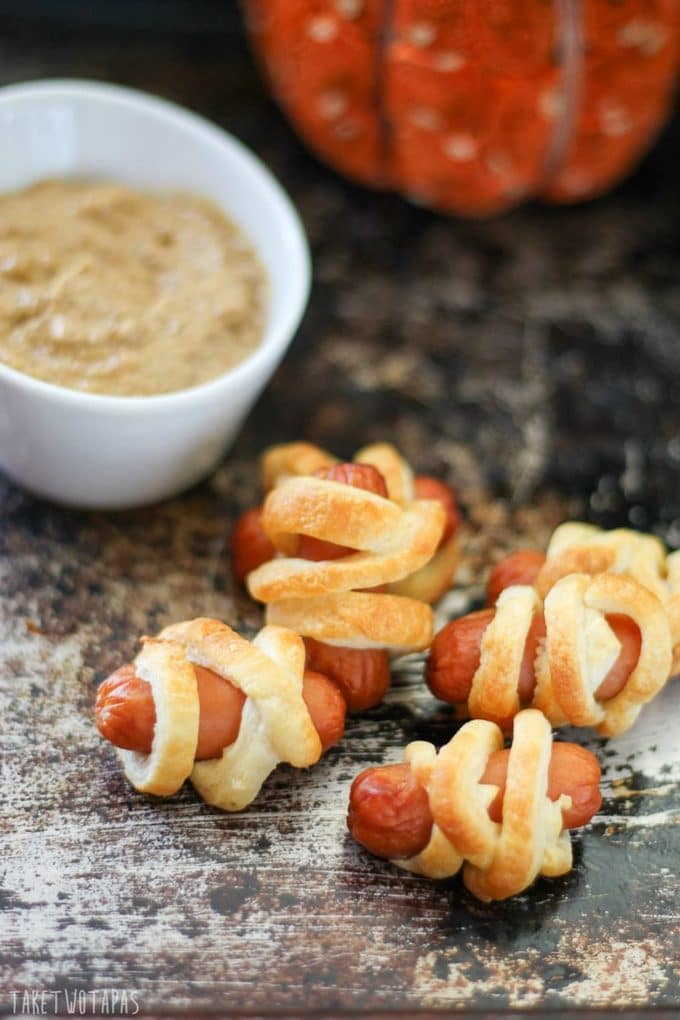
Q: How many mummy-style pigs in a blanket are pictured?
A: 6